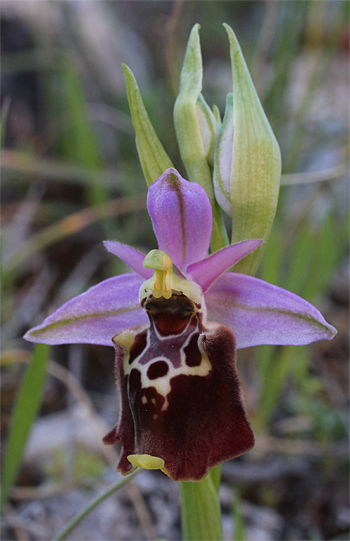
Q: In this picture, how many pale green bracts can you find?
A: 3